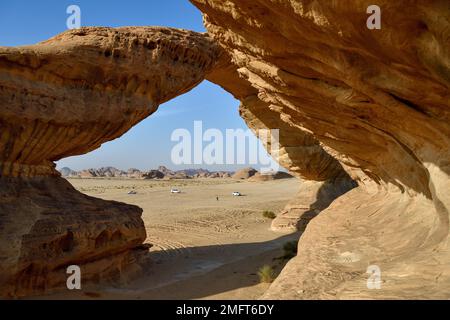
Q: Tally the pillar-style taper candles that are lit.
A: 0